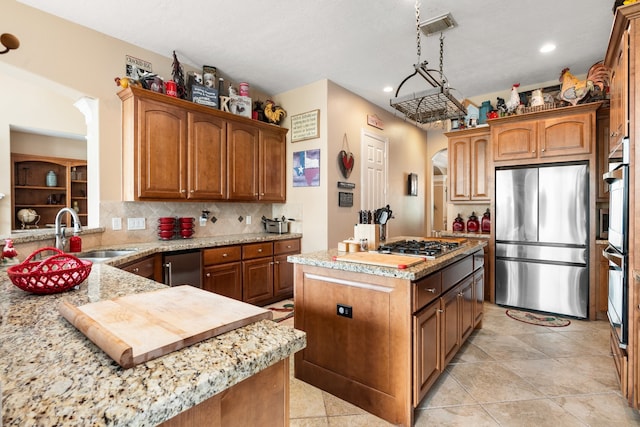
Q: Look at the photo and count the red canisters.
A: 3